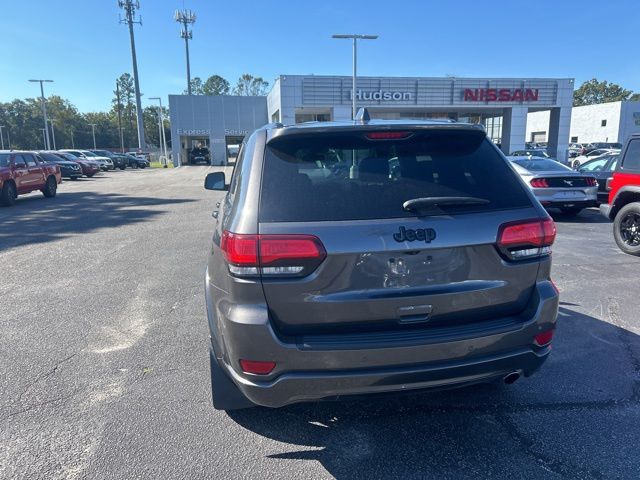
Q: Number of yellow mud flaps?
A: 0